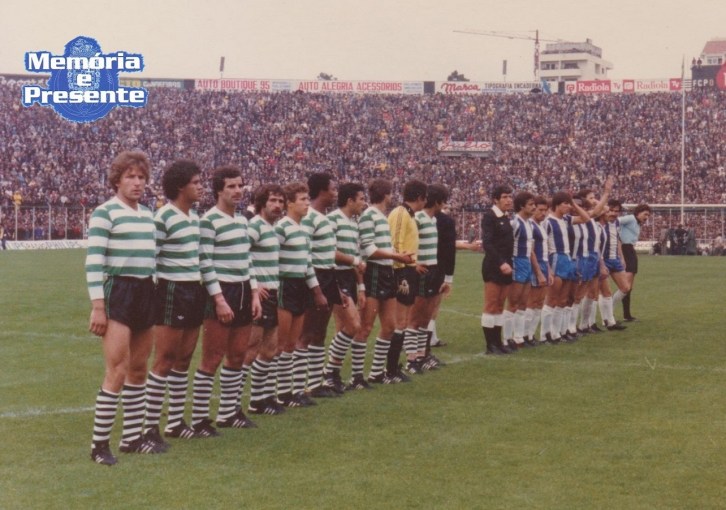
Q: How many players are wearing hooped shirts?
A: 9